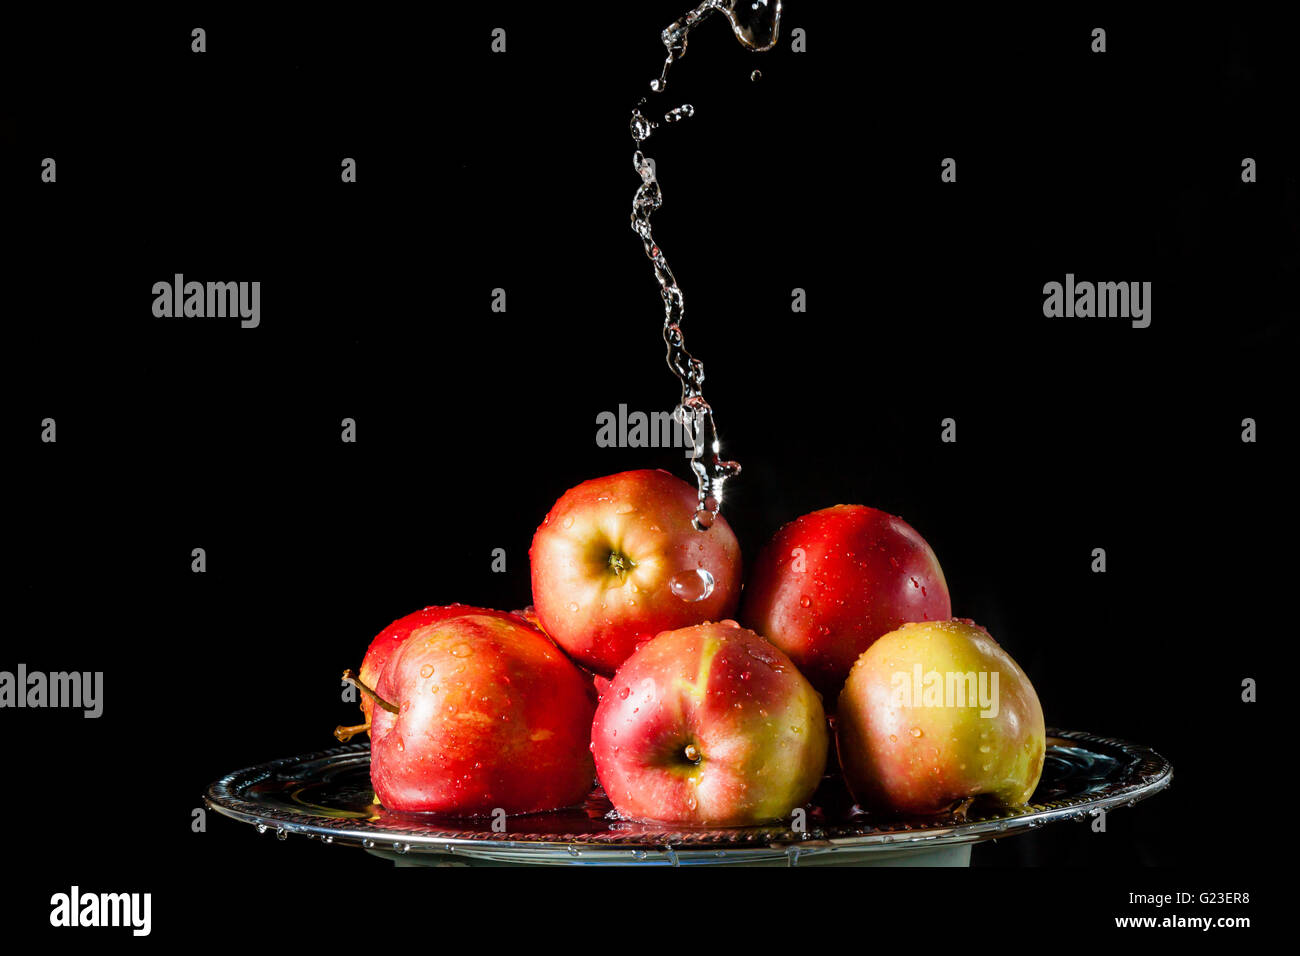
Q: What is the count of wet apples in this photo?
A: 6